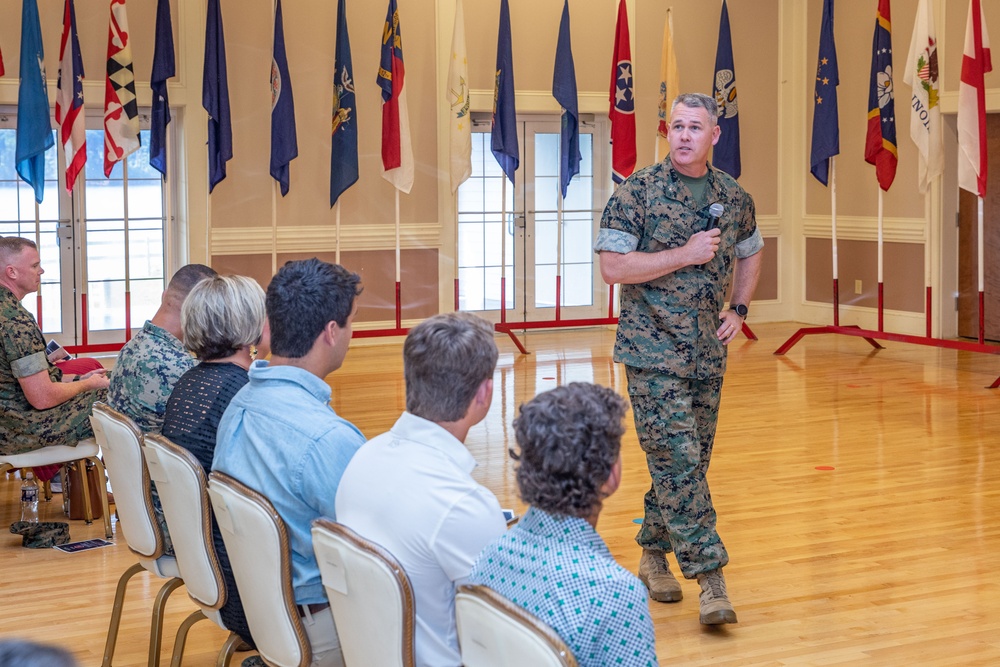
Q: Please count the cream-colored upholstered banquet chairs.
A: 6